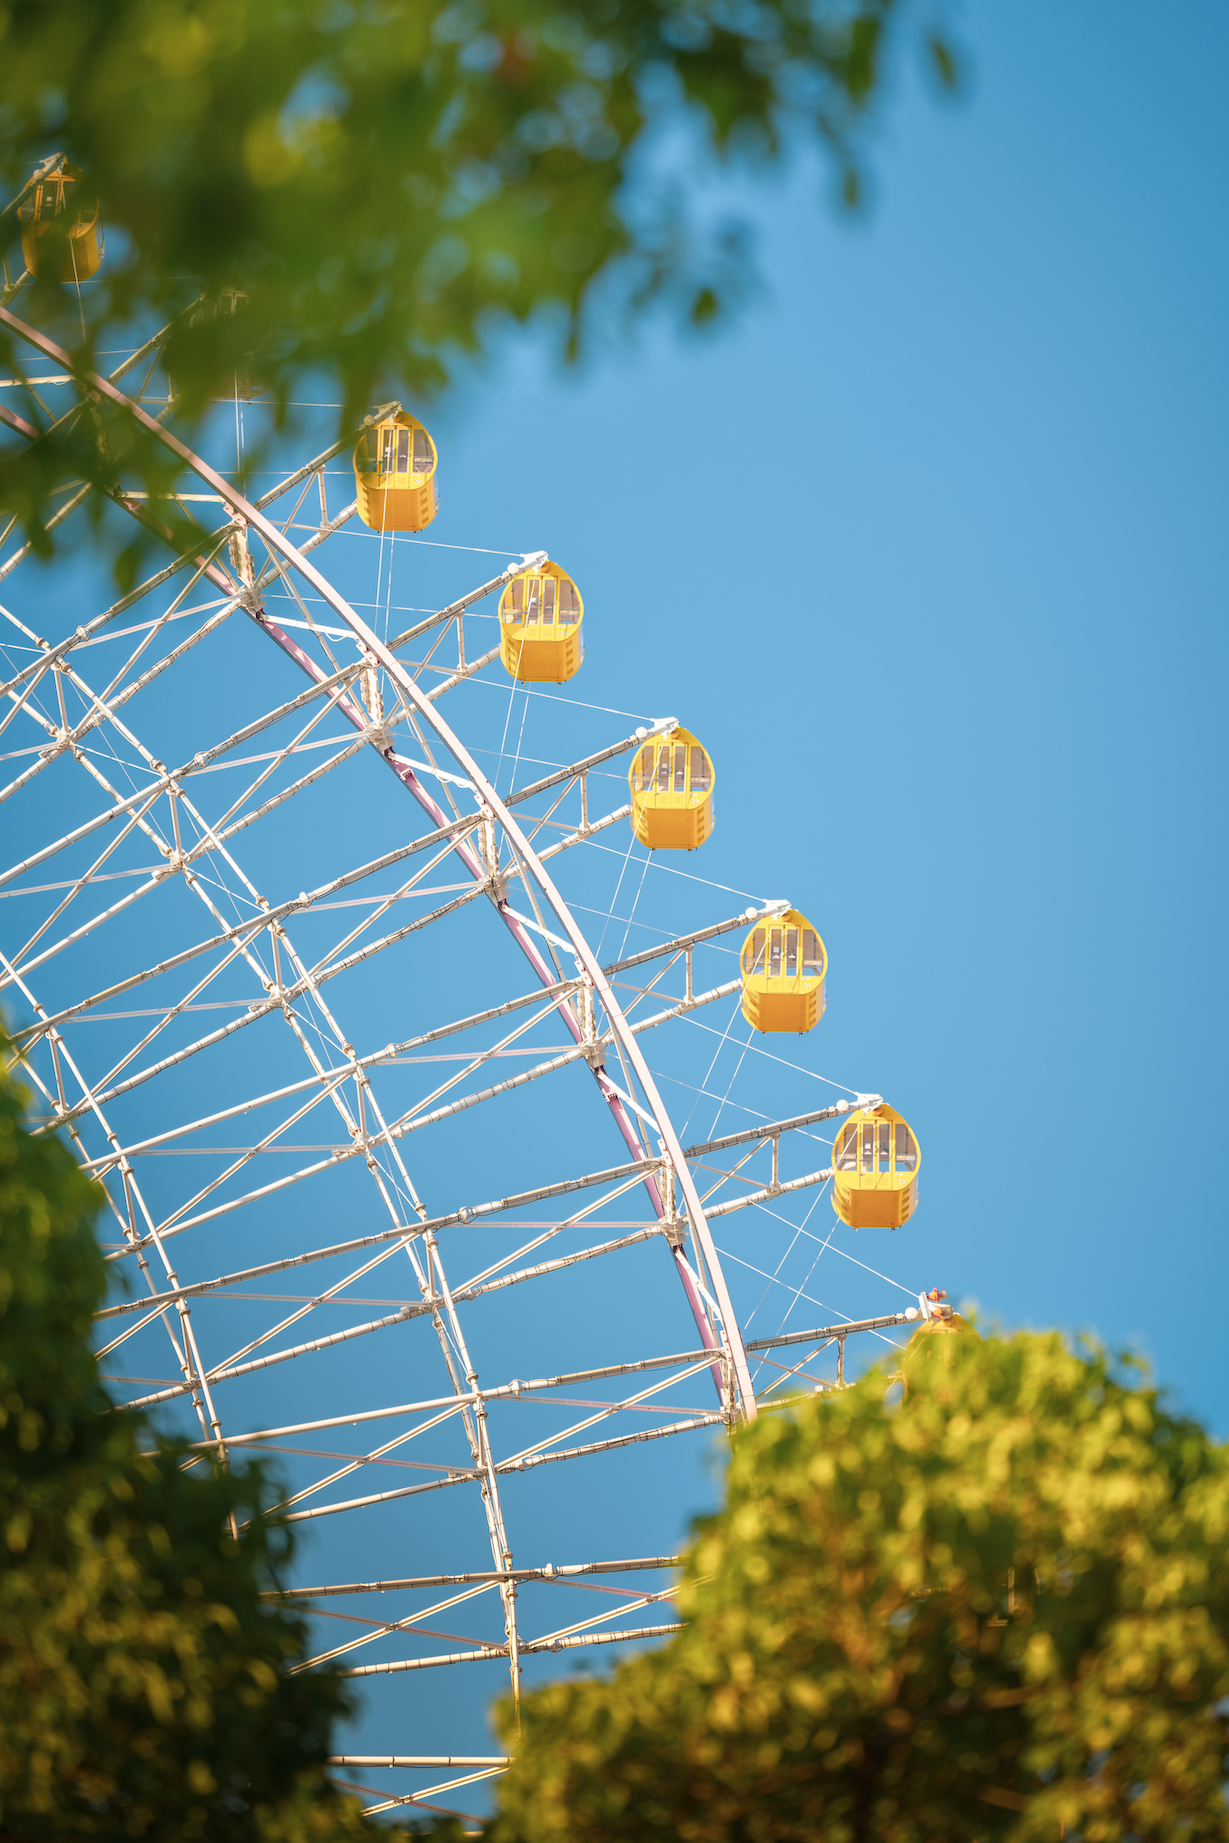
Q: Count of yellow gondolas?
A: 7